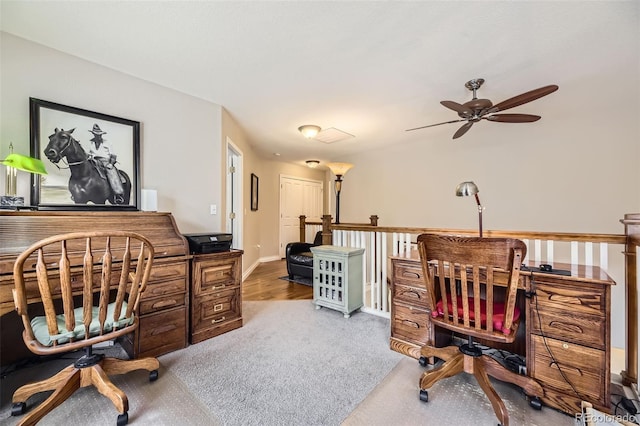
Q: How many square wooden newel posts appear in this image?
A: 4